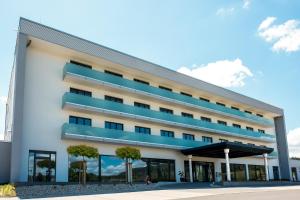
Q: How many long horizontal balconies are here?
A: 3